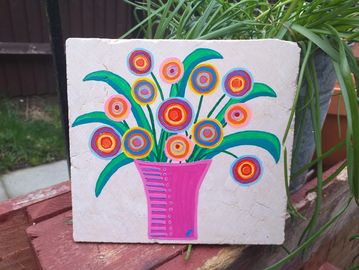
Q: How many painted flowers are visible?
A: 13